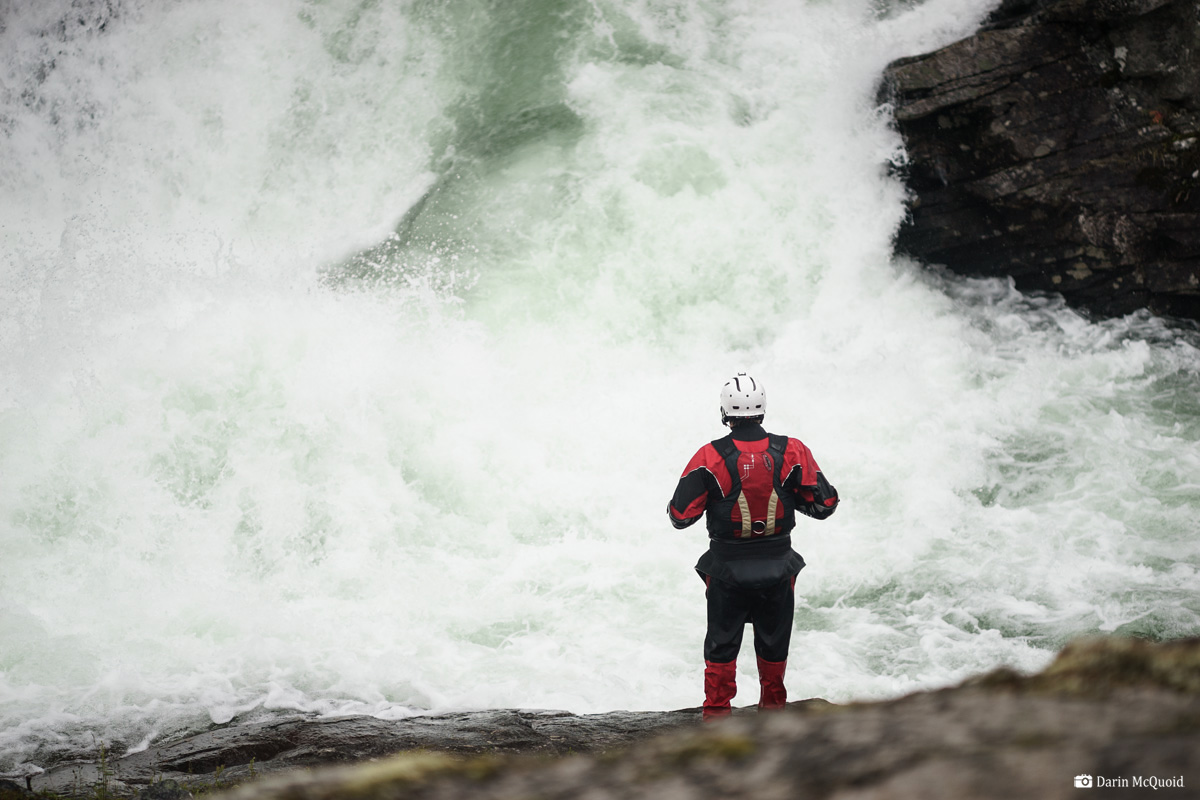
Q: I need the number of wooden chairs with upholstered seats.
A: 0